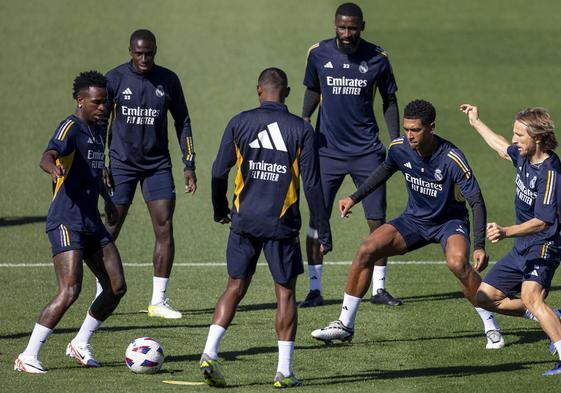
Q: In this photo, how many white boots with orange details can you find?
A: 2